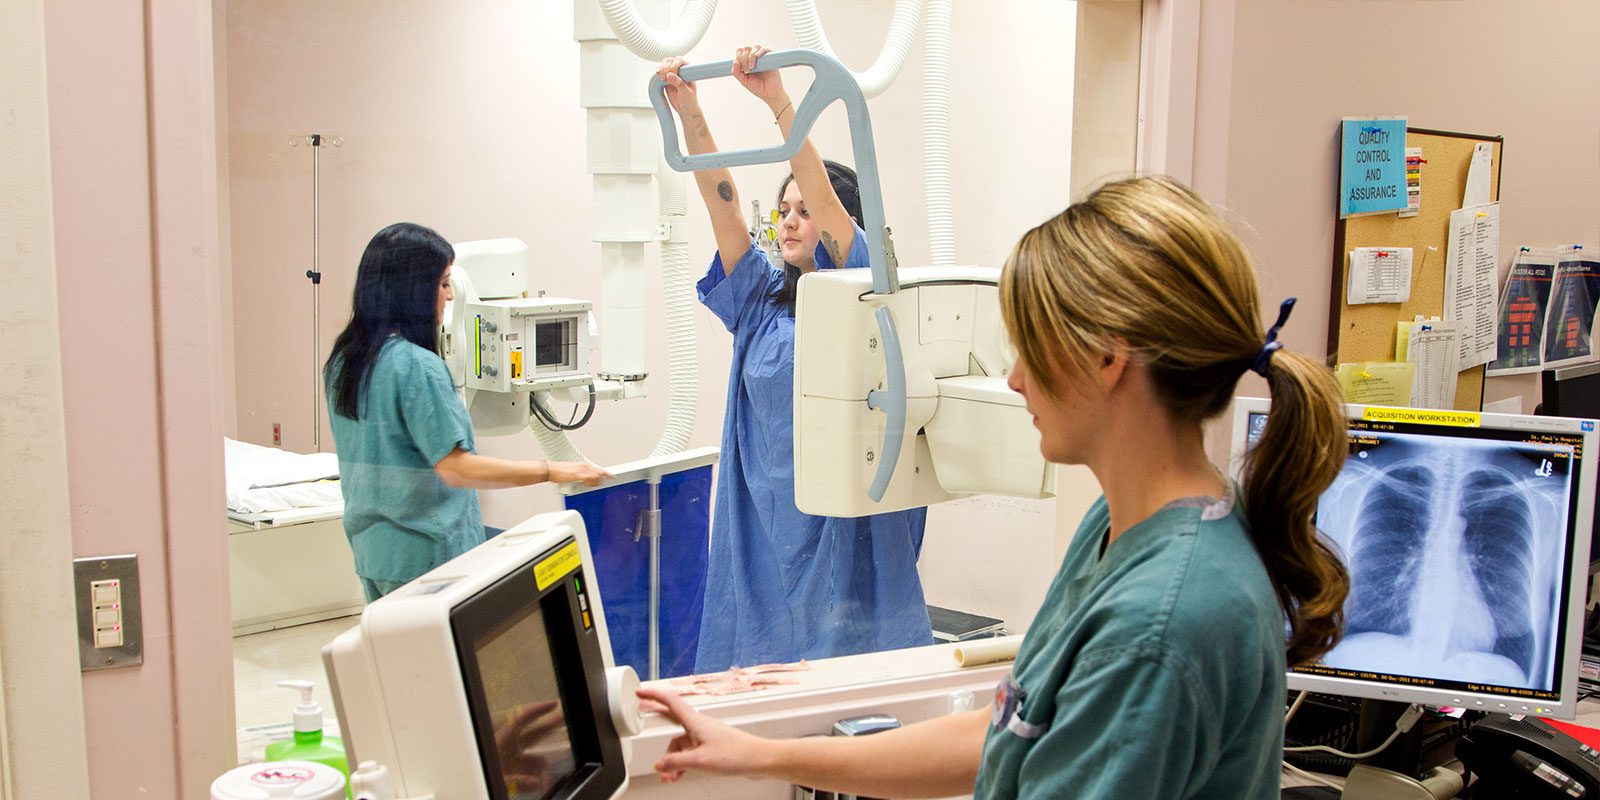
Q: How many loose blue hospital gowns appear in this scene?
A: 1